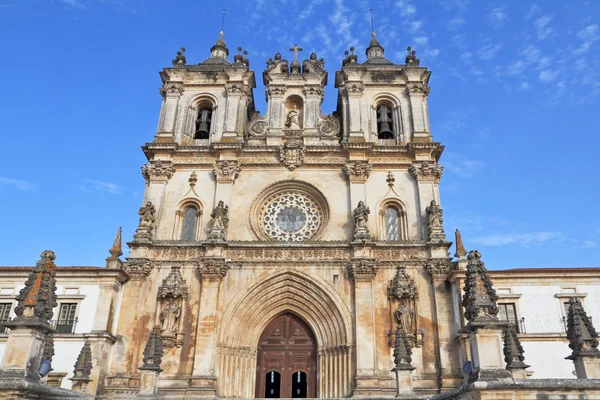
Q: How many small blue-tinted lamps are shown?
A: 2